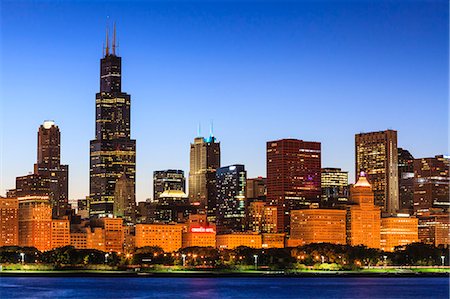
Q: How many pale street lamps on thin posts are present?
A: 7